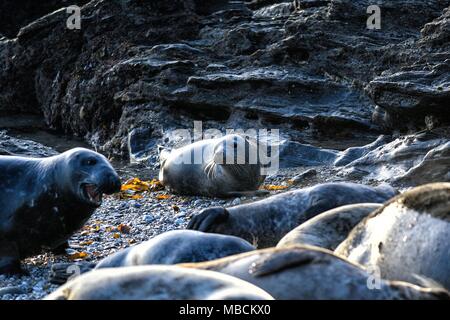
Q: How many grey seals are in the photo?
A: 8